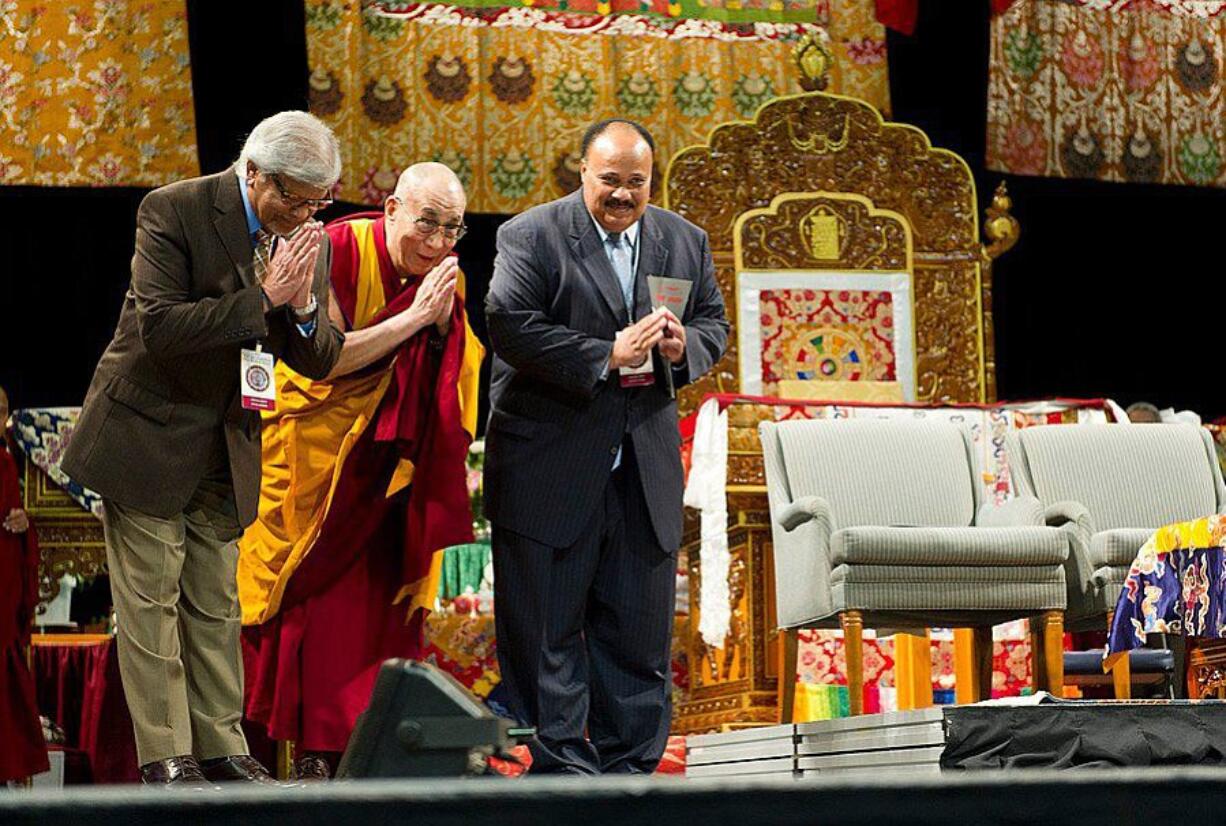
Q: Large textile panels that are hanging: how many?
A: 3